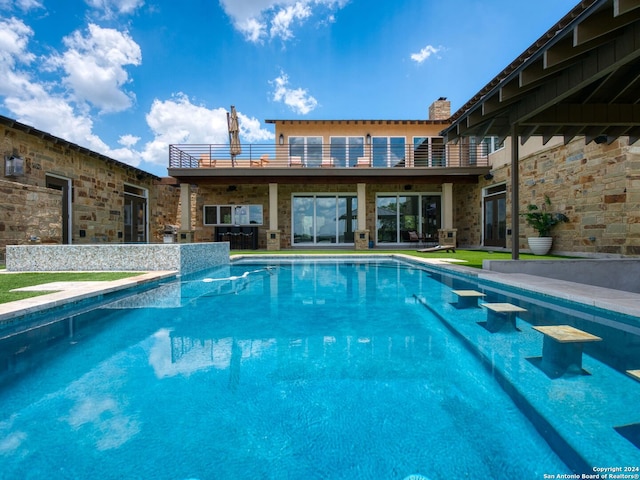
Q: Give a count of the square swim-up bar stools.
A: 4